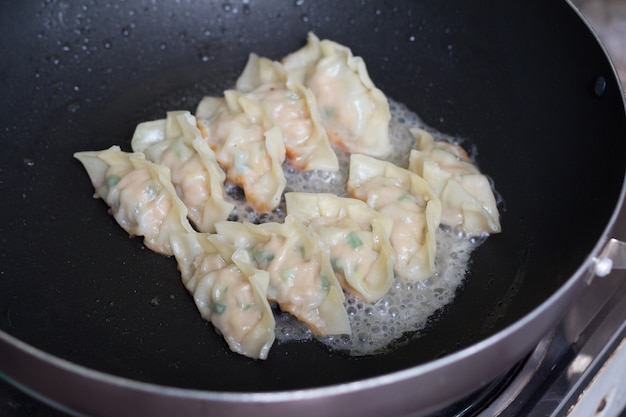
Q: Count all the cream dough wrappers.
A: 10